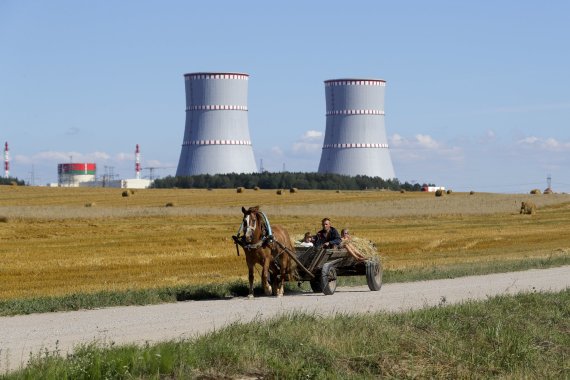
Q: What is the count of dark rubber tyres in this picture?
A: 3